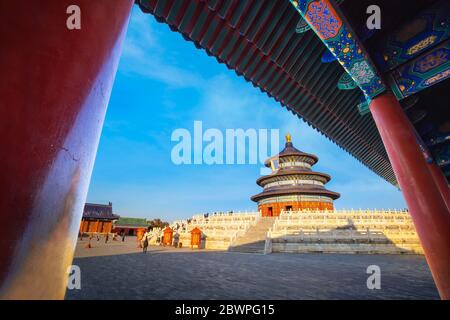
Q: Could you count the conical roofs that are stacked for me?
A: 3